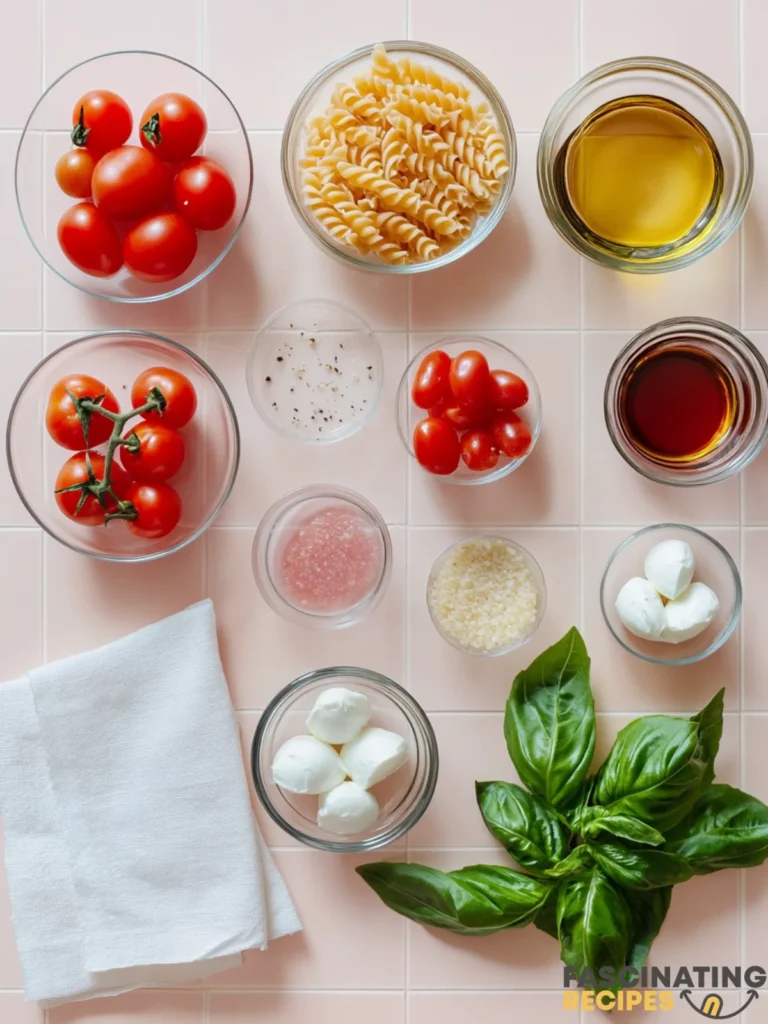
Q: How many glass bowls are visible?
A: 11